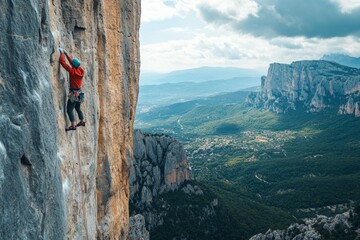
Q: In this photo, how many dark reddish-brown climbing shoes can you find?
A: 2